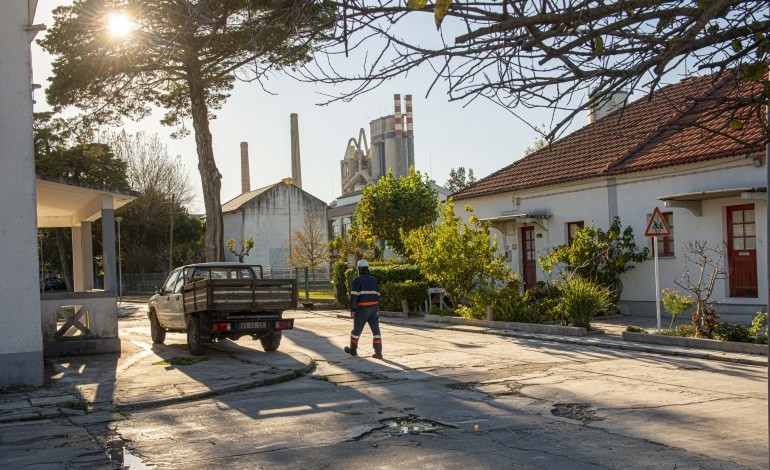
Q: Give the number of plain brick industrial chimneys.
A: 2